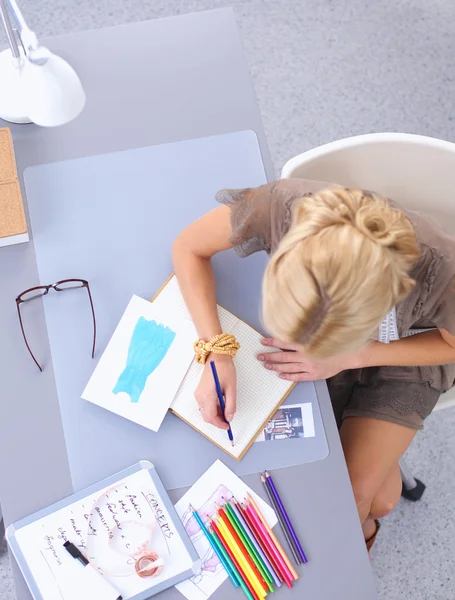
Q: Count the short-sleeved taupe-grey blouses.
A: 1